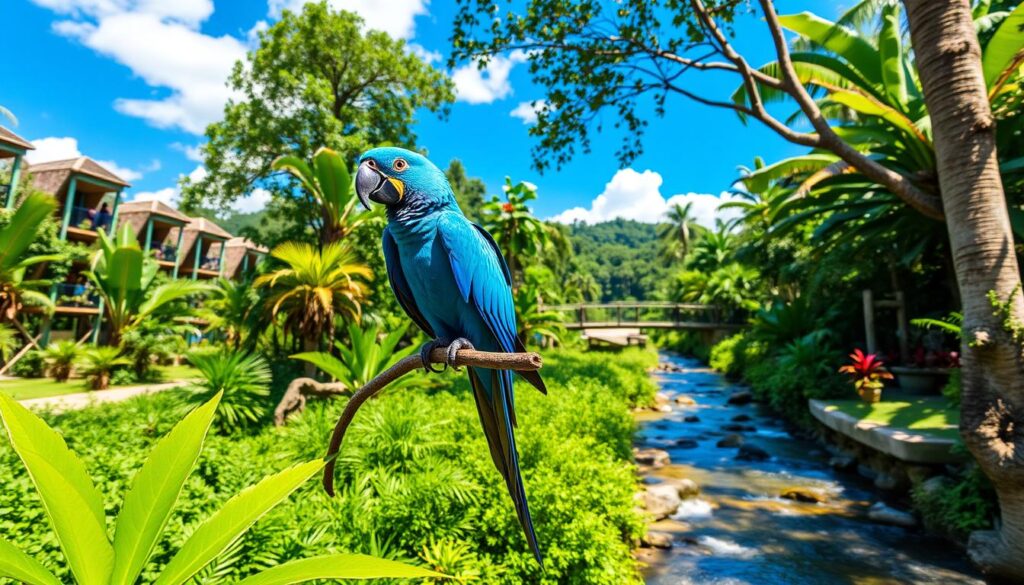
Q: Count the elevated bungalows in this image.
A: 5